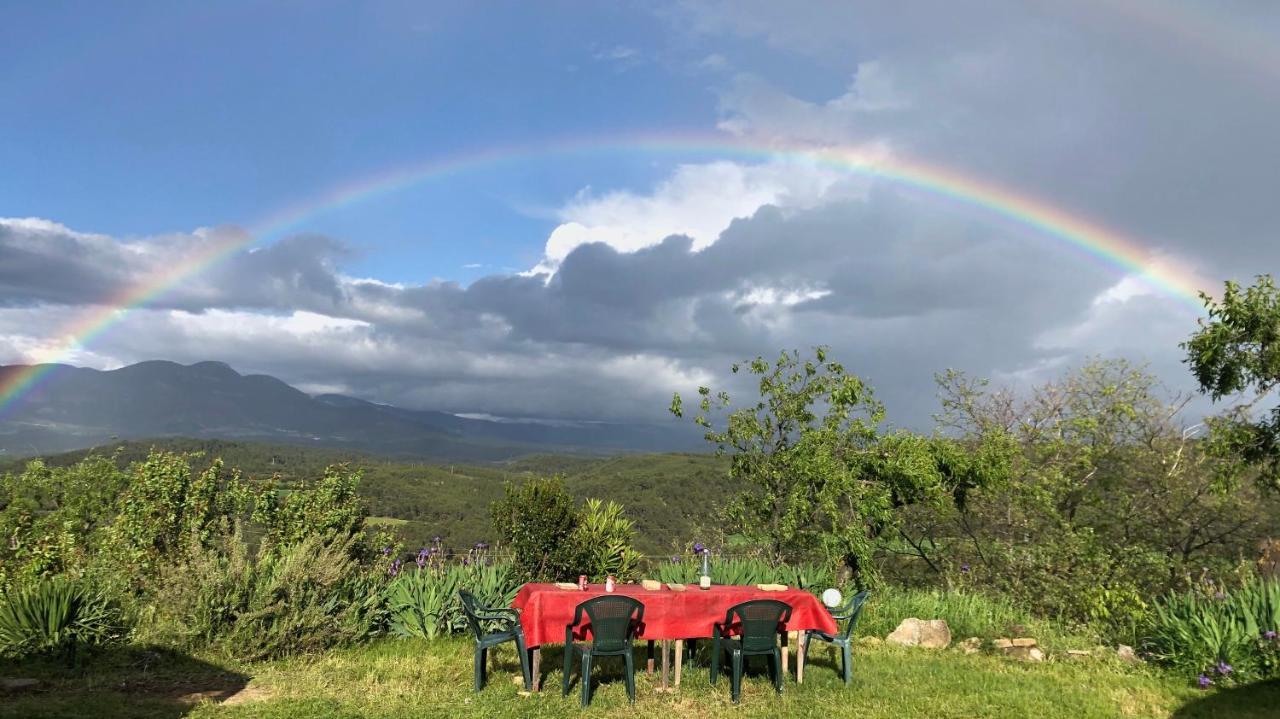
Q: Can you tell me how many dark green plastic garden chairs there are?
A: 4